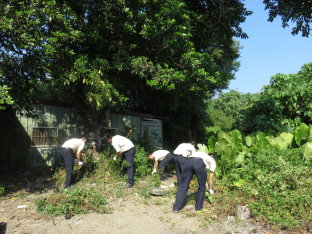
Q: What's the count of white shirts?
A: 5